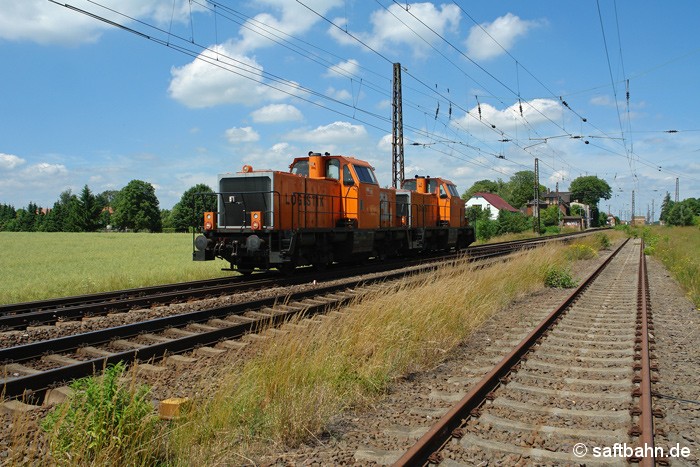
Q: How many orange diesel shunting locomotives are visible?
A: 2